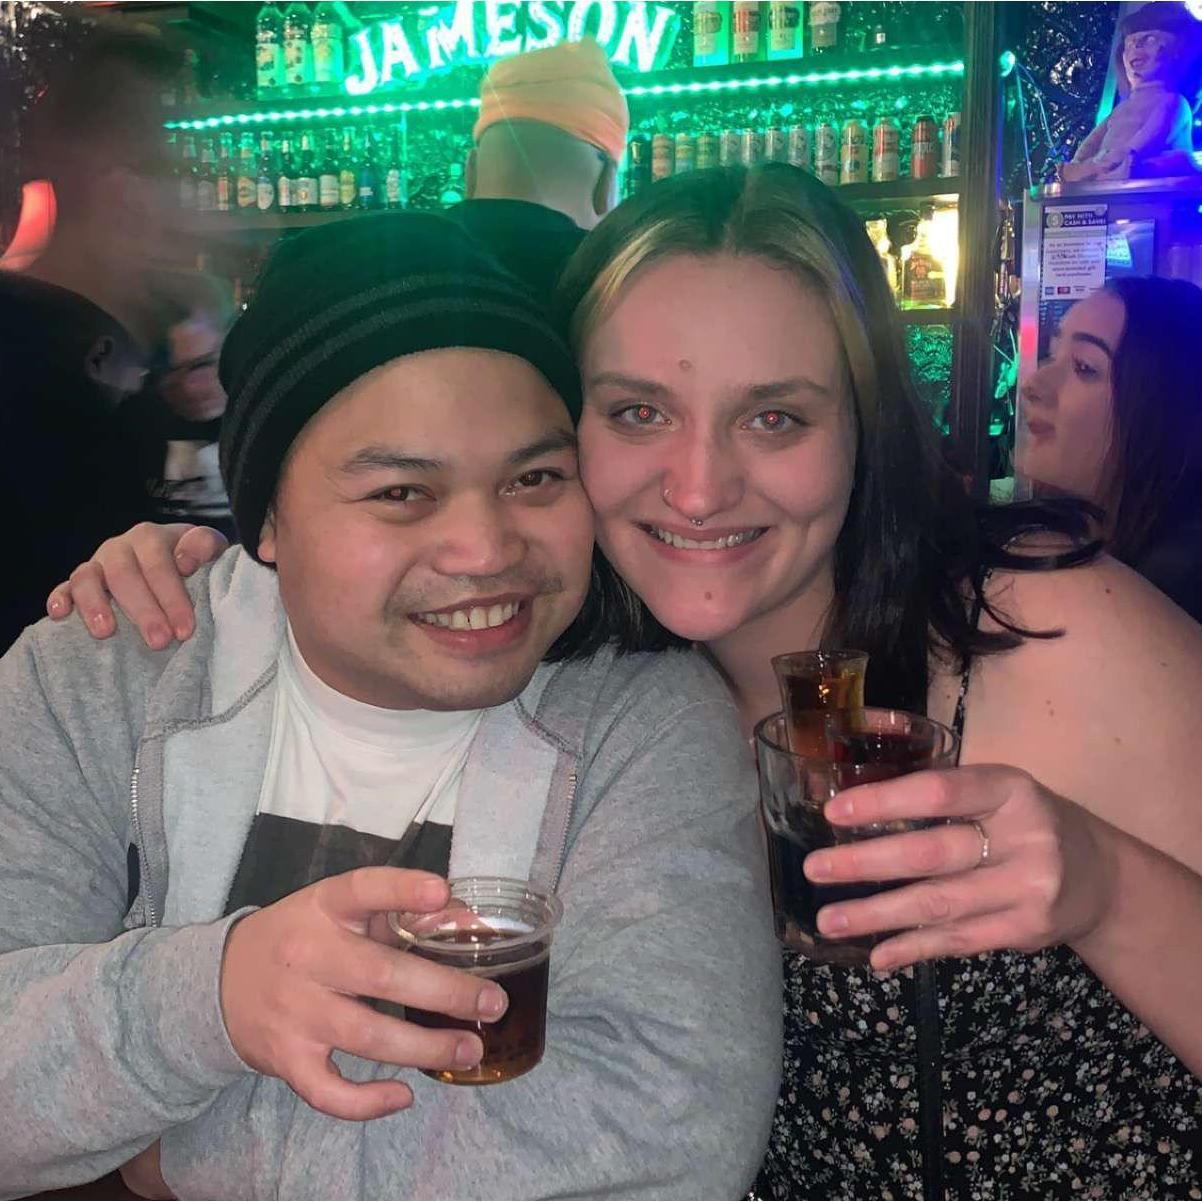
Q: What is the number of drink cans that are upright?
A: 13